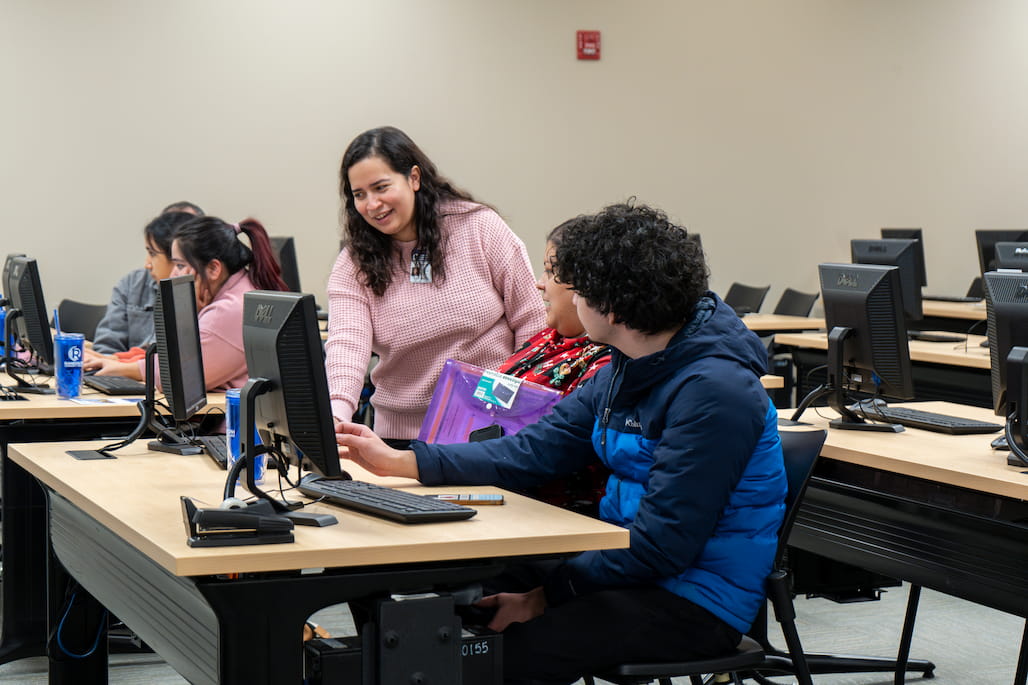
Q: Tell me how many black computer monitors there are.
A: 12